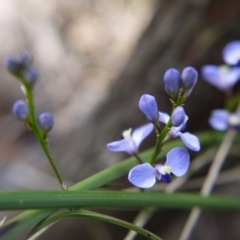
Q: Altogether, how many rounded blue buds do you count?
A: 9